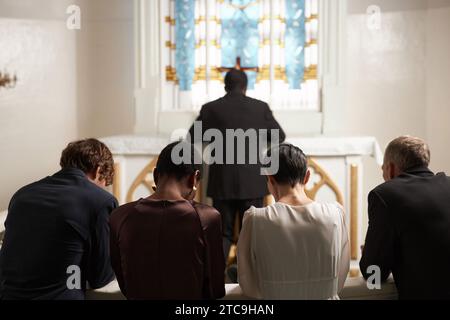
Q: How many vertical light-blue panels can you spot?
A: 3